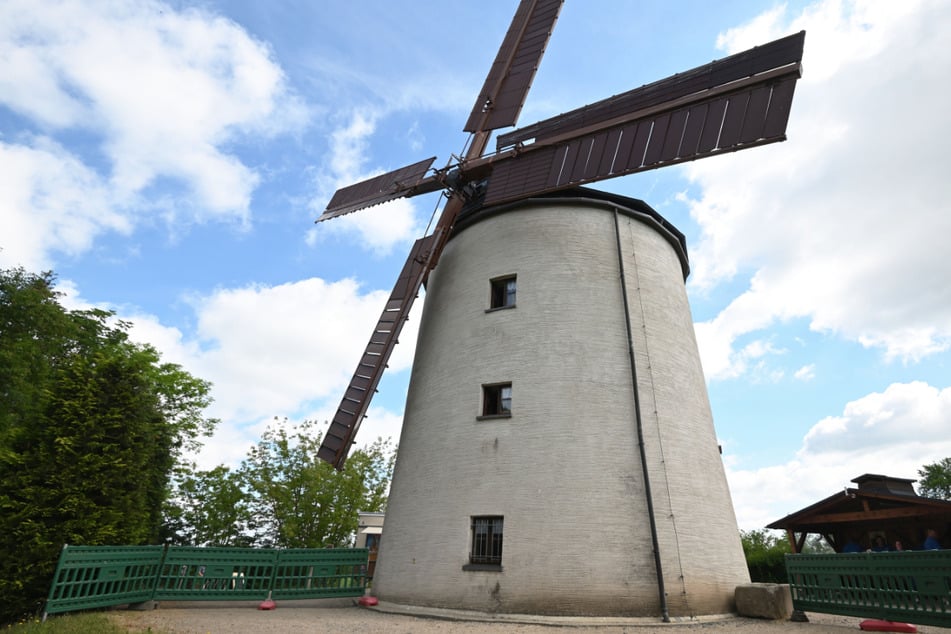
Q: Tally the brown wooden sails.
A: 4